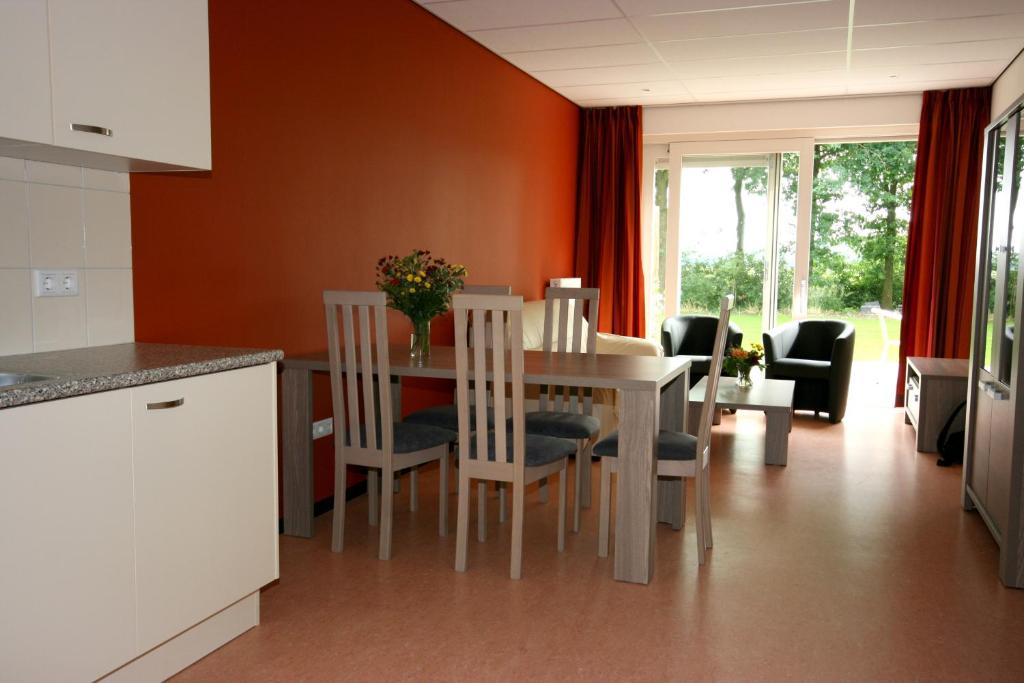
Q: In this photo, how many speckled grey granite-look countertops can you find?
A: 1